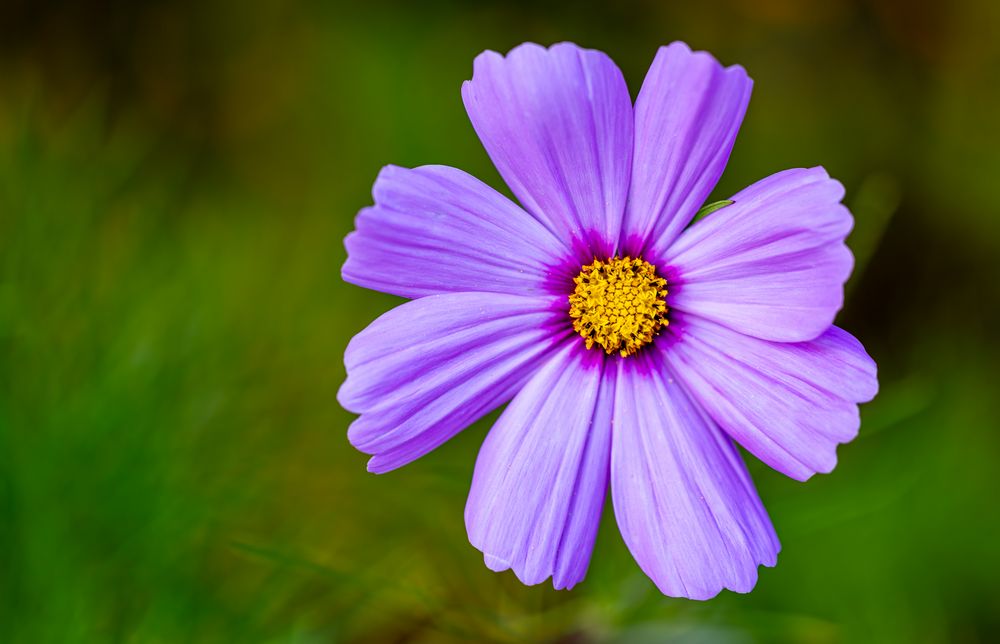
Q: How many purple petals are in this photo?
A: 8